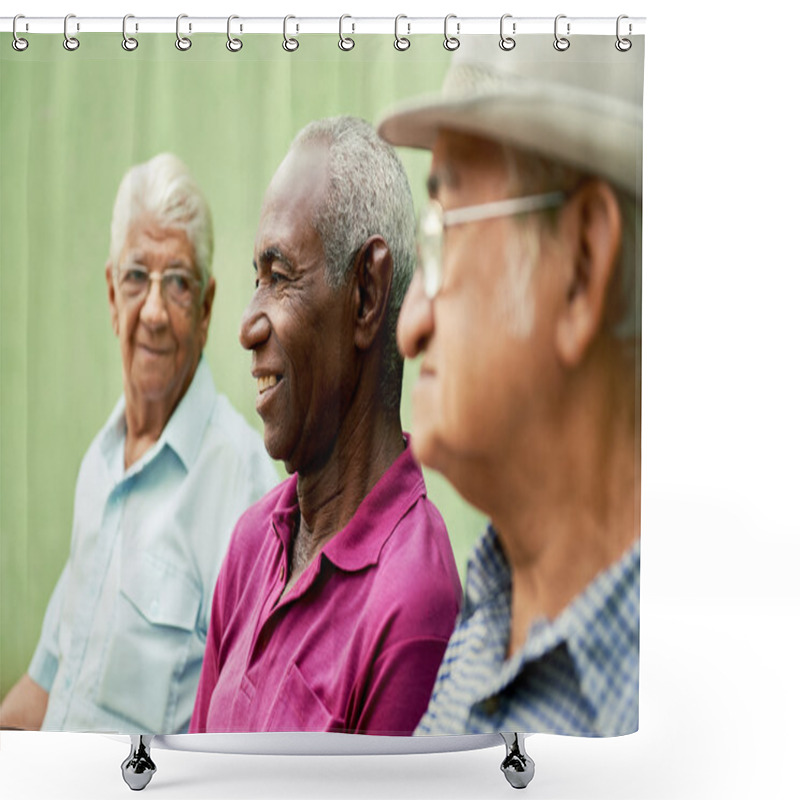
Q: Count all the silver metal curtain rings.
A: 12